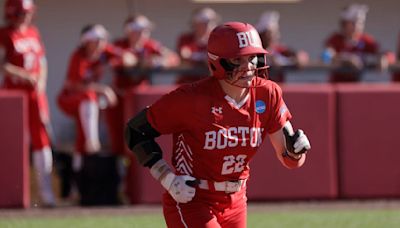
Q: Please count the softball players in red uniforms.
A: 7